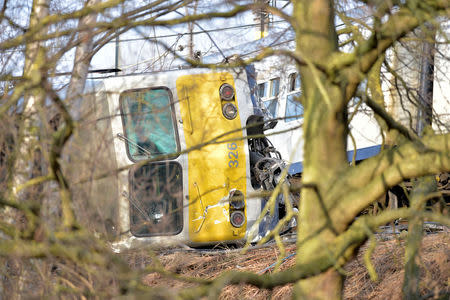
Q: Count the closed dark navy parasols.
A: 0